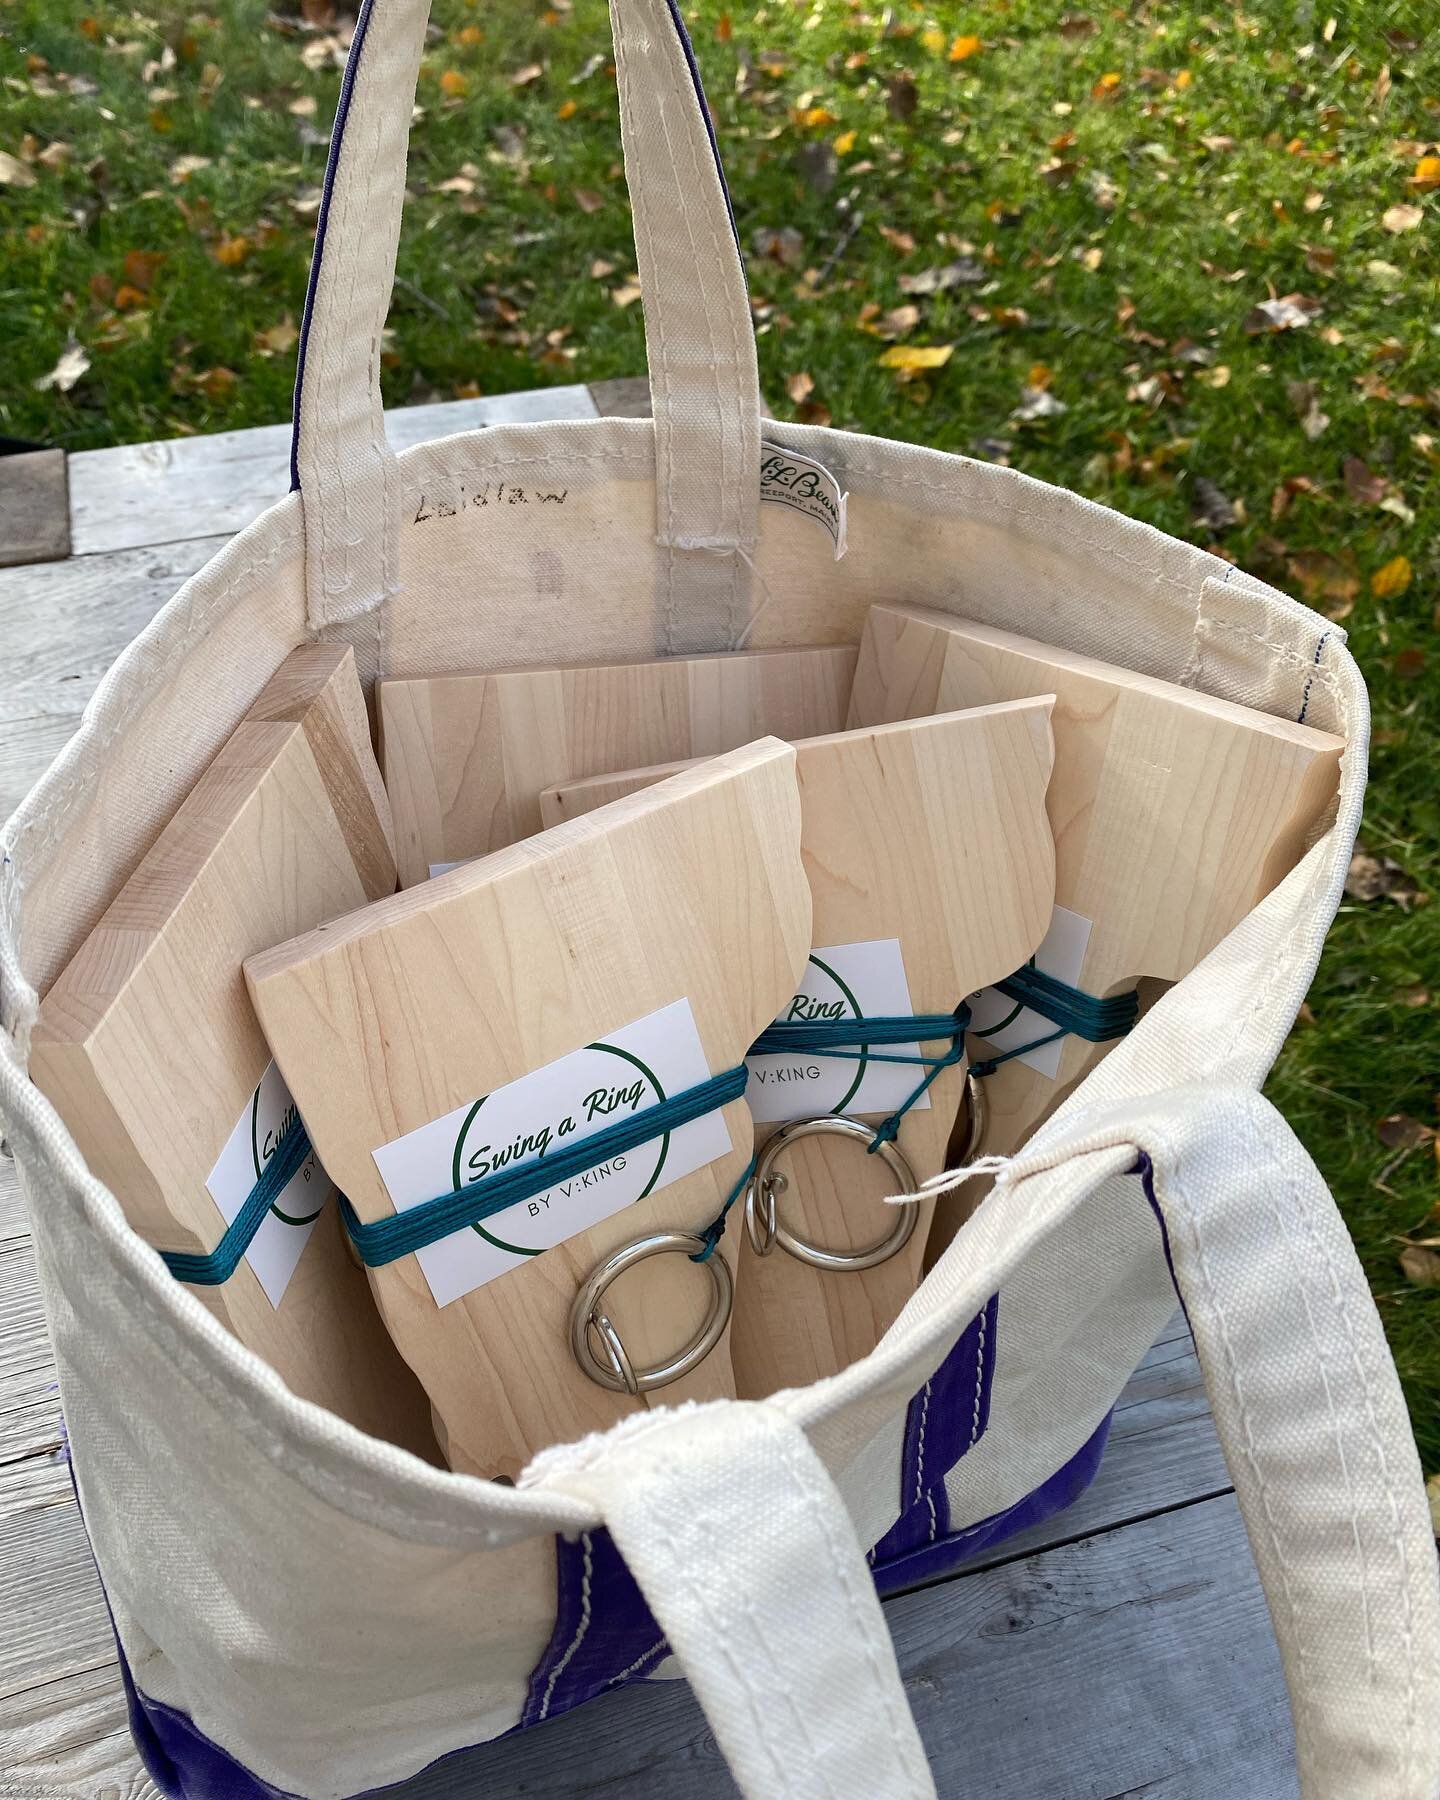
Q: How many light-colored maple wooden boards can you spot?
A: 5